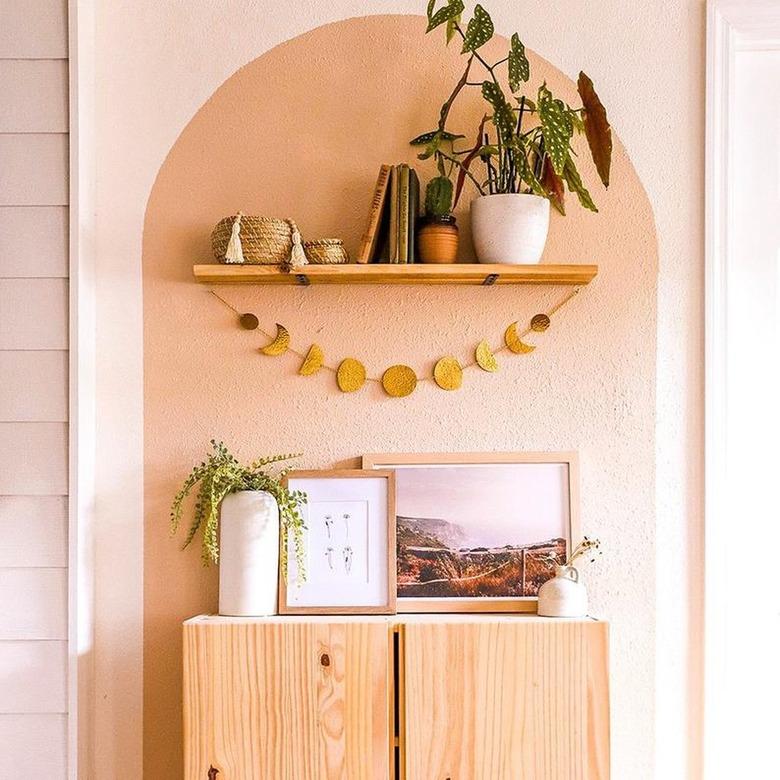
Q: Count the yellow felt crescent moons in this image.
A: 2